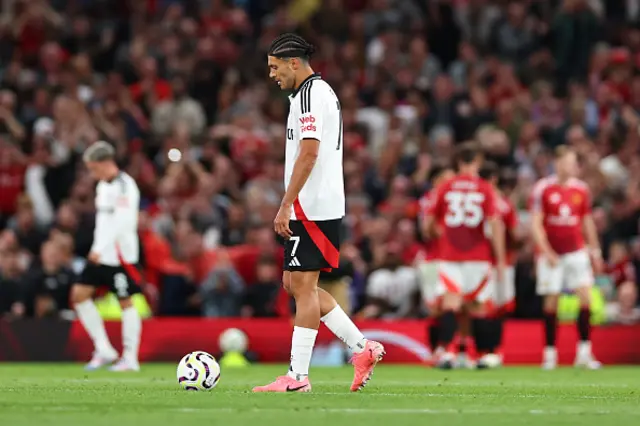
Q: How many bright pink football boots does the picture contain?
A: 2